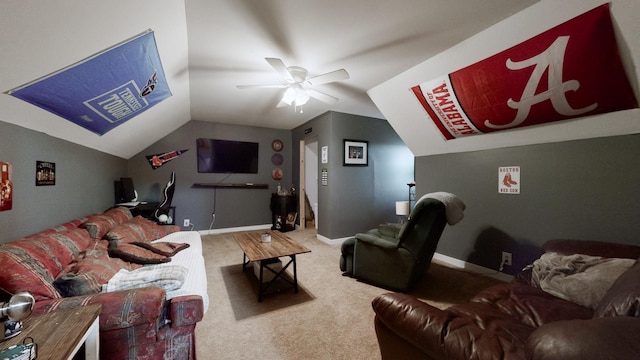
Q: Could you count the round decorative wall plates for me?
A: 3